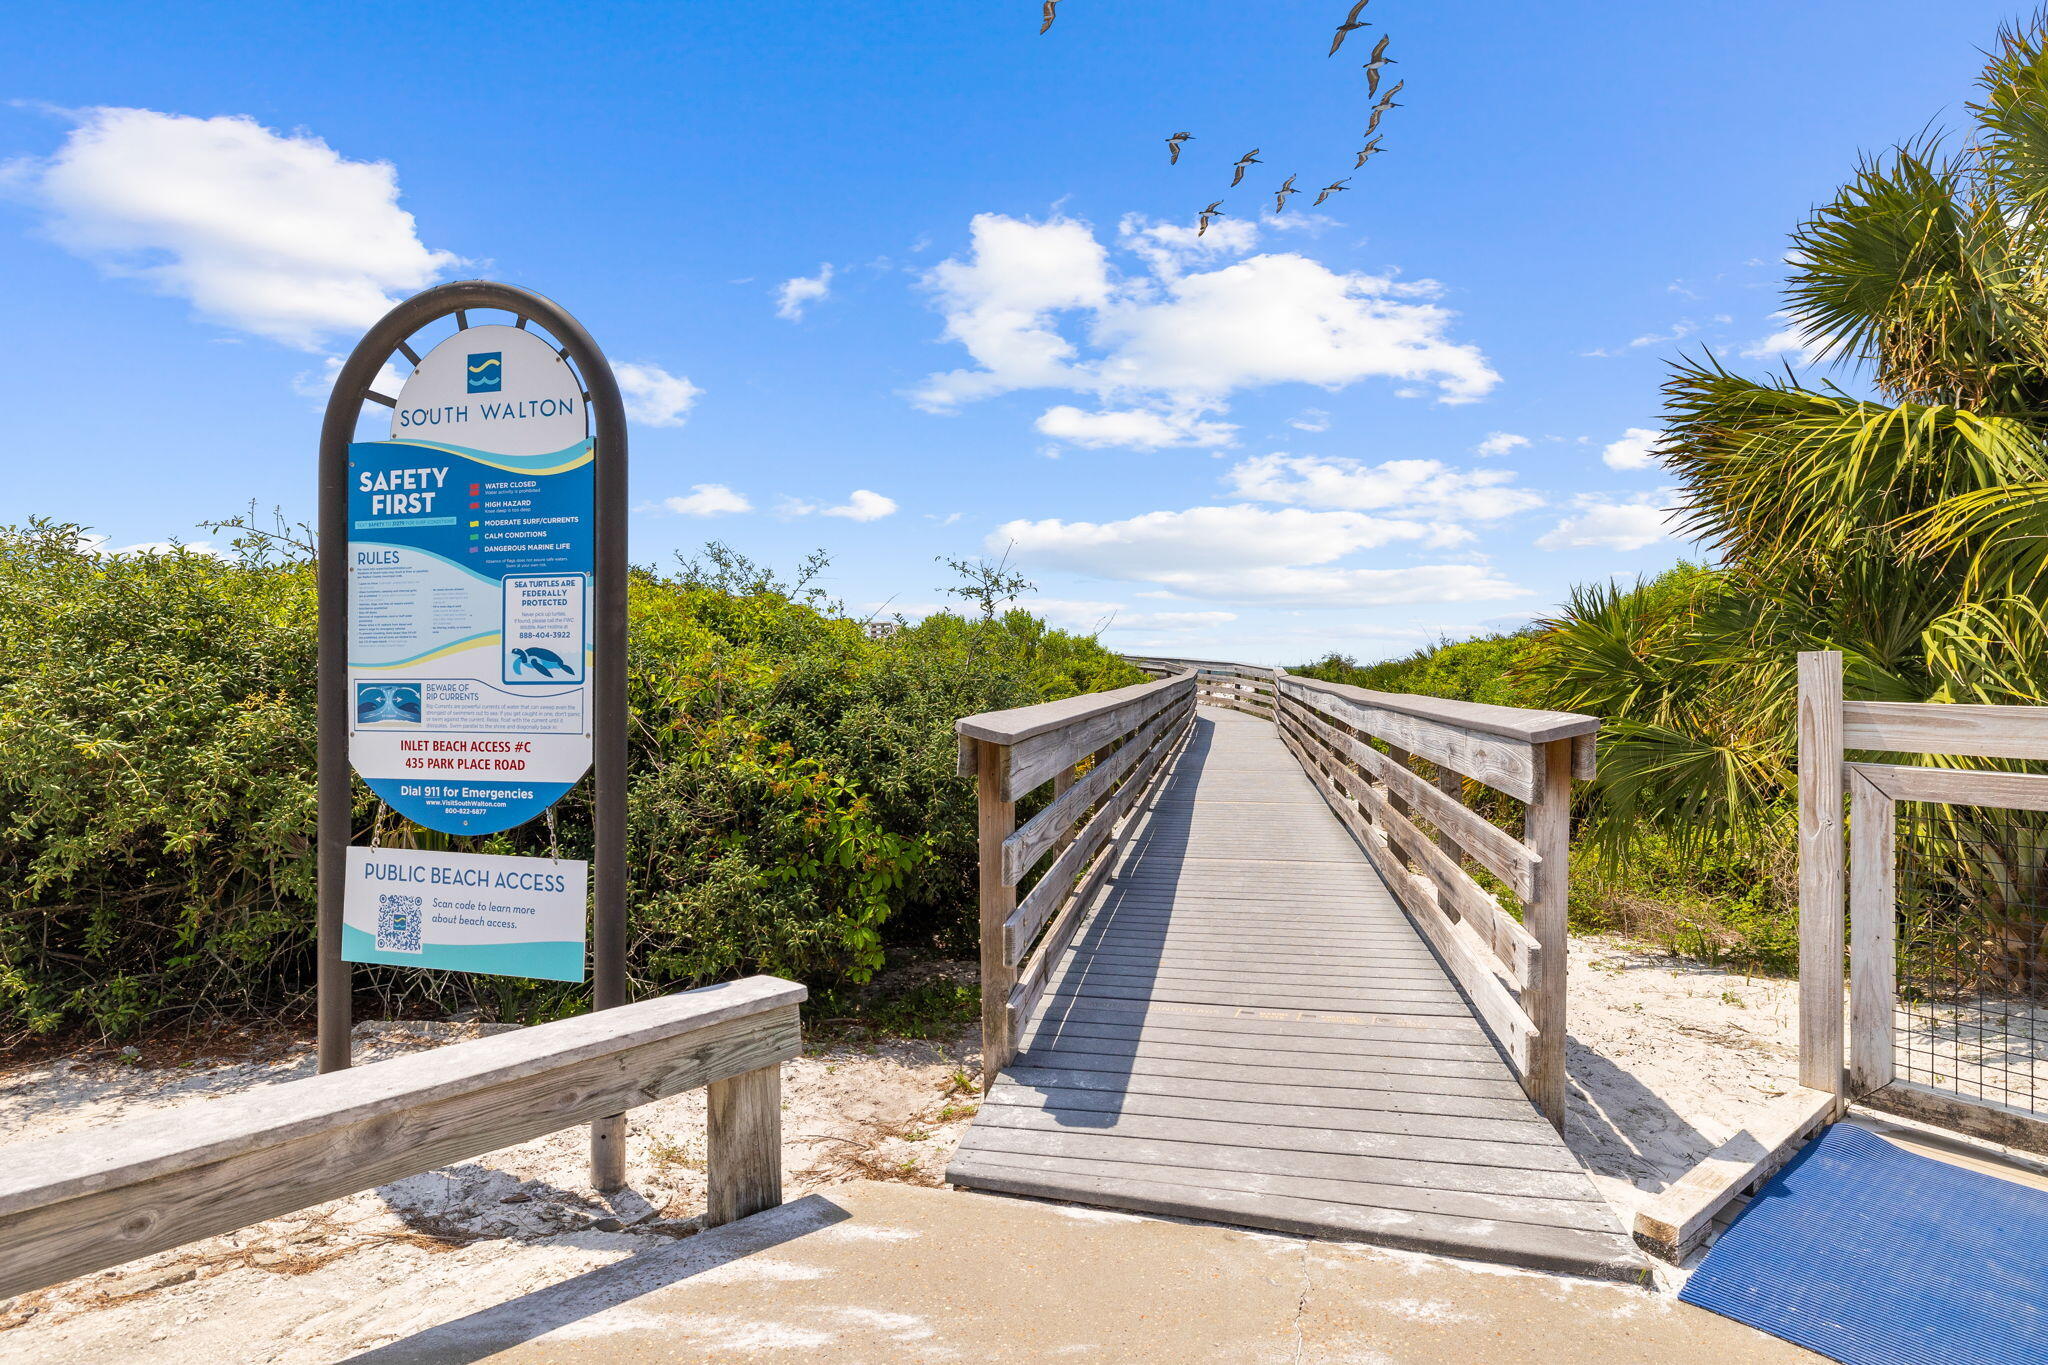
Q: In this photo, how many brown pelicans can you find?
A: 10